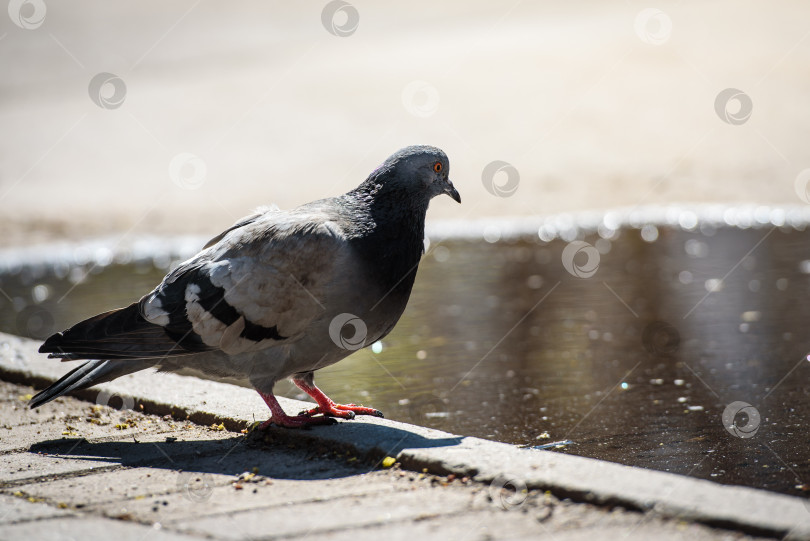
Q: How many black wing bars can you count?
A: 2